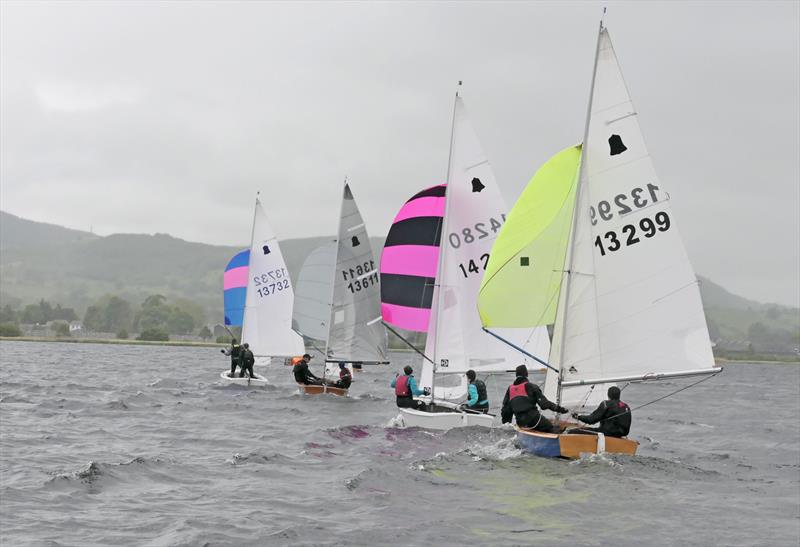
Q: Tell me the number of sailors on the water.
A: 8